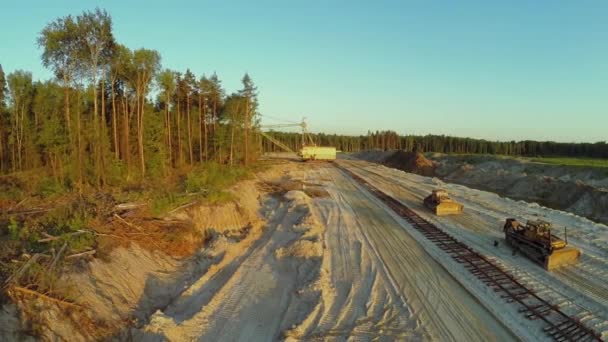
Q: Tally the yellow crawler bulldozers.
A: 2